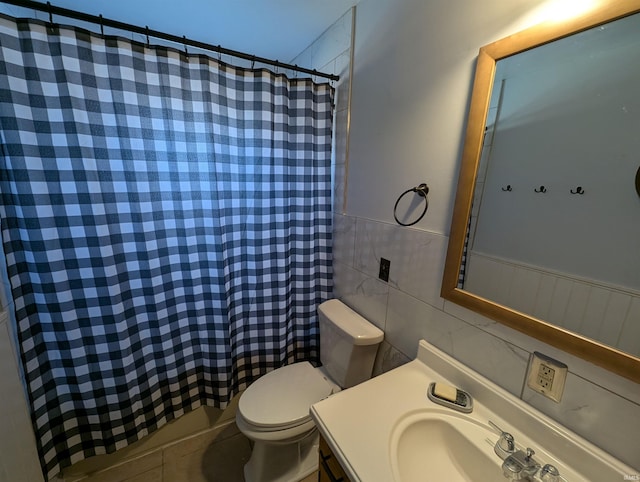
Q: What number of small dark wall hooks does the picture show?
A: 3